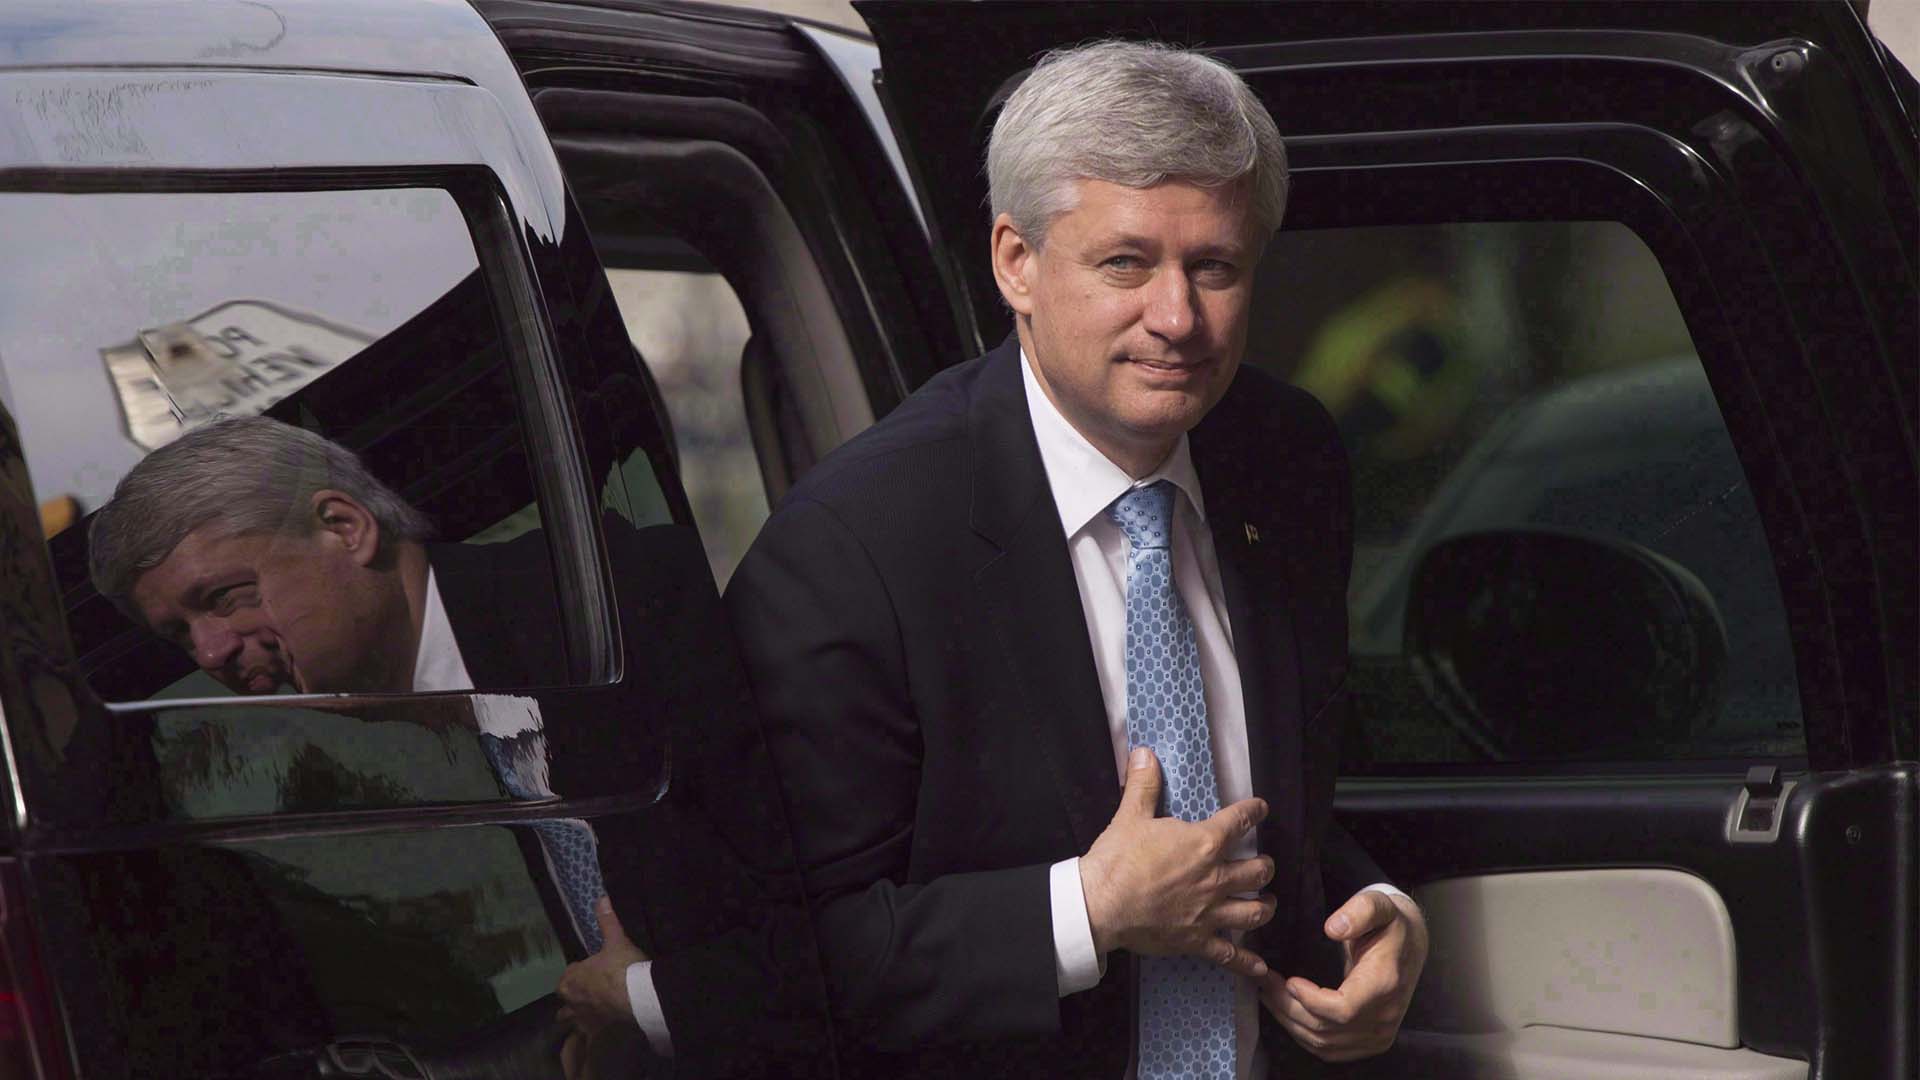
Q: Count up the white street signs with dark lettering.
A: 1